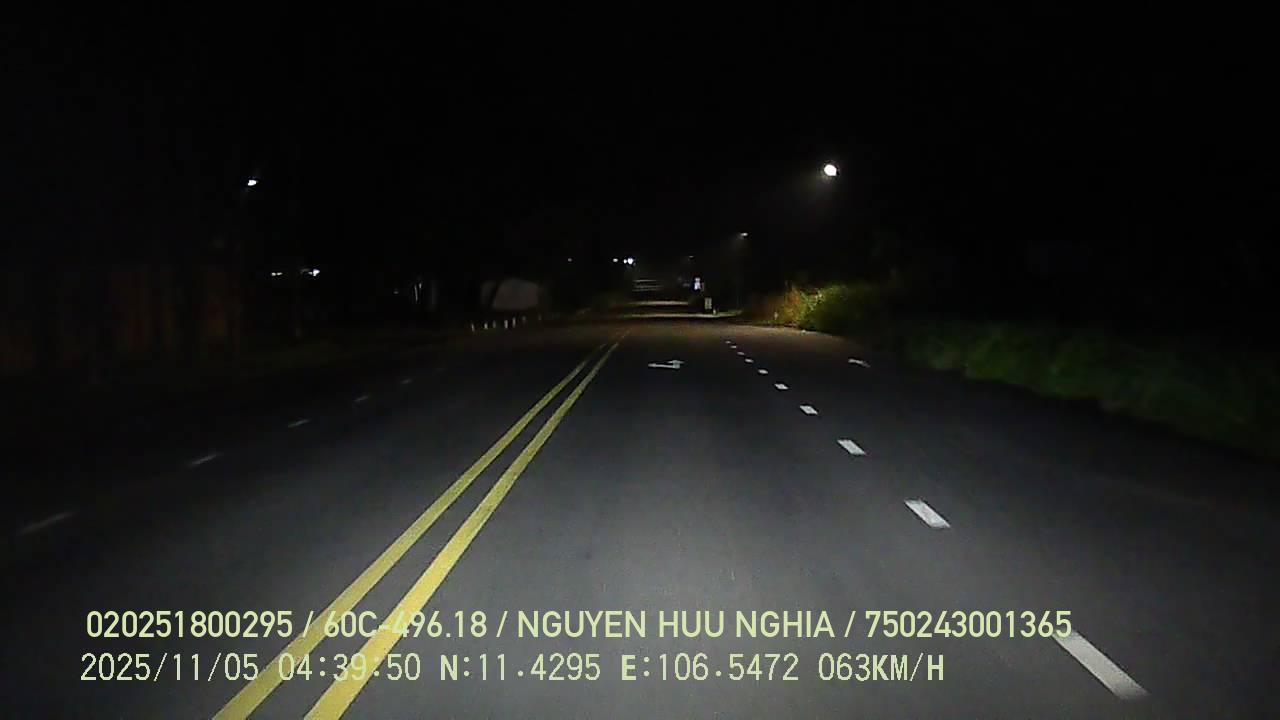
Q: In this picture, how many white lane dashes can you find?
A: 15